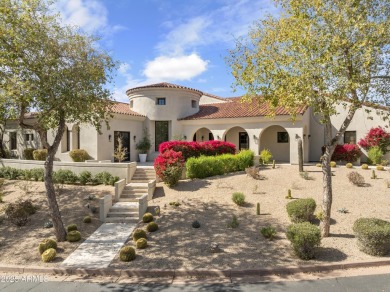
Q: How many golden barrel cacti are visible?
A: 15